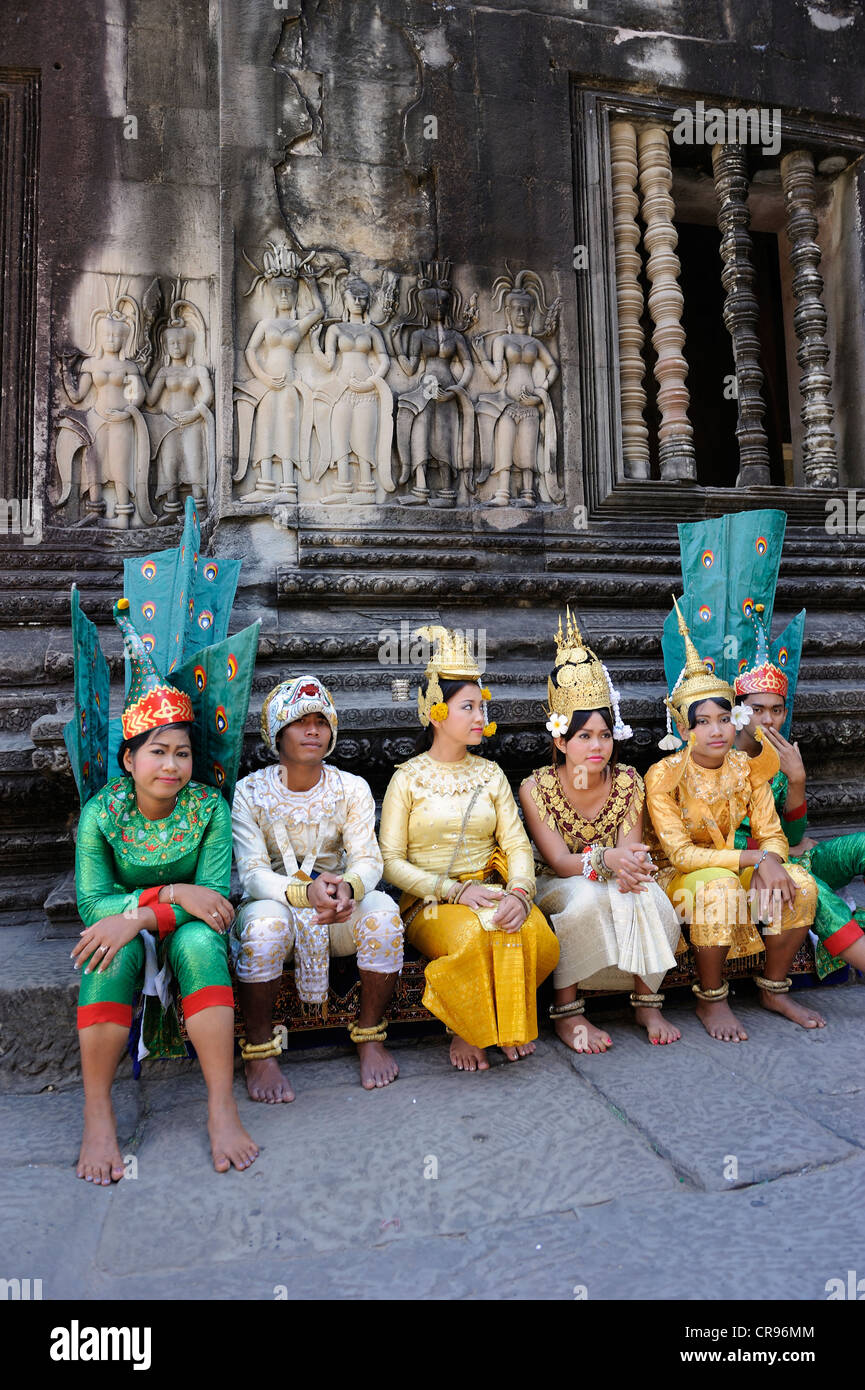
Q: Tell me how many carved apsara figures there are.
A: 6